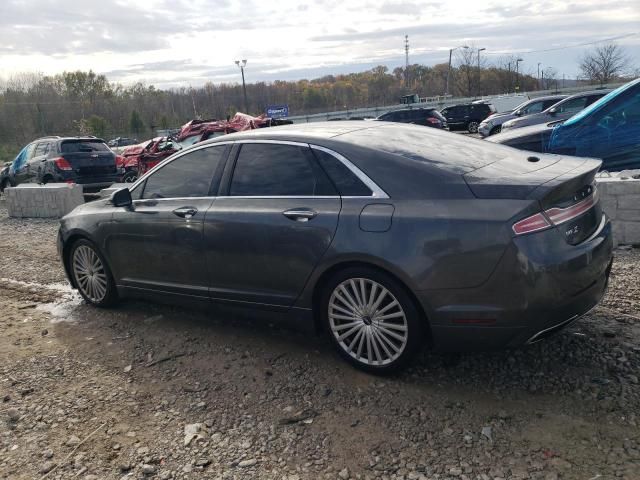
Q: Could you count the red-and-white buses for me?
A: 0